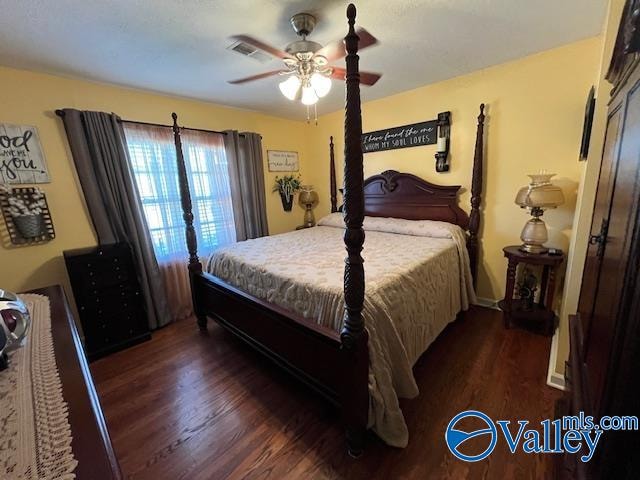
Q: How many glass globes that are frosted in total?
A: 3